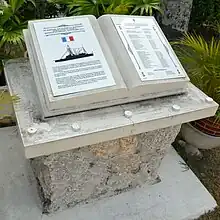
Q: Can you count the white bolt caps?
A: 5